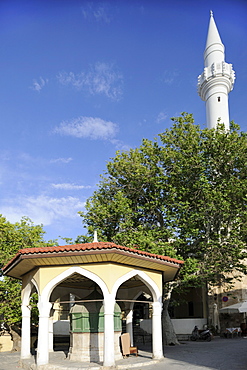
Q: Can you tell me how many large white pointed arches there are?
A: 3